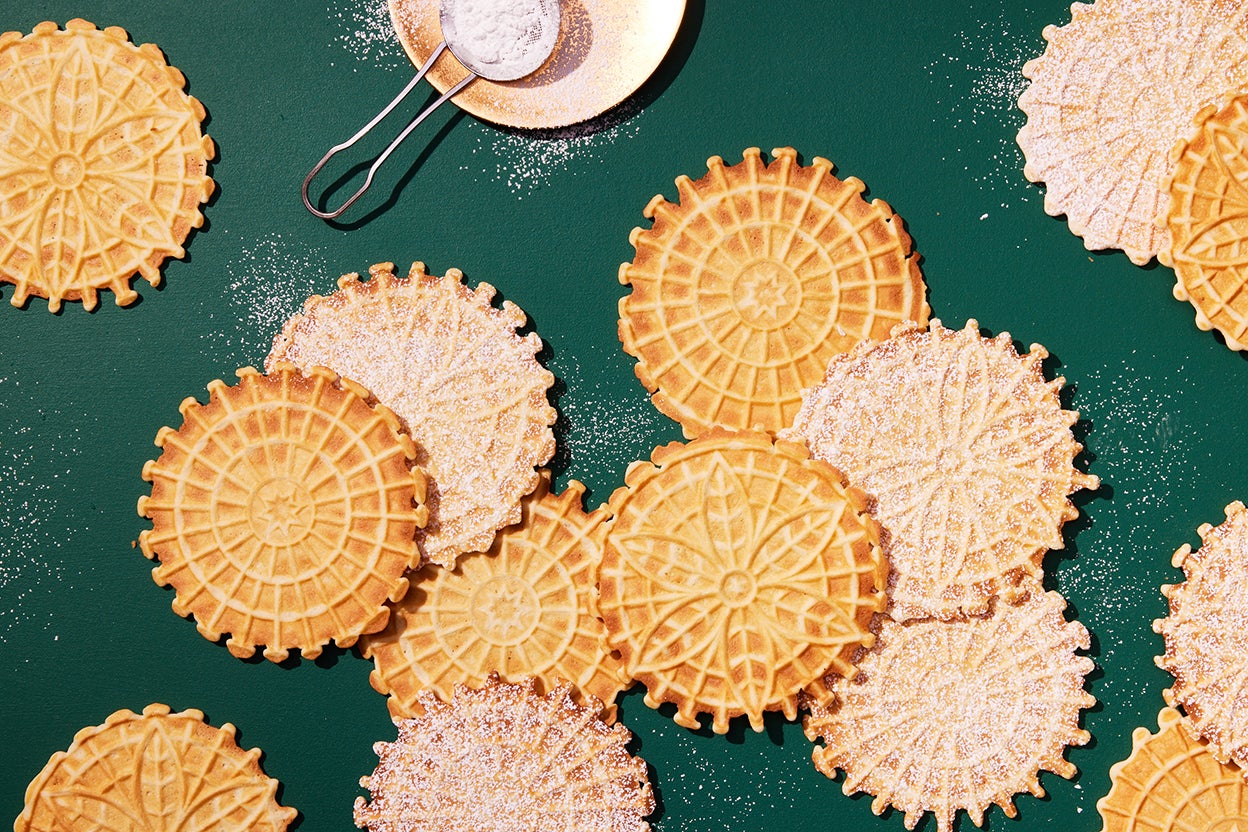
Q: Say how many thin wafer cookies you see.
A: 14